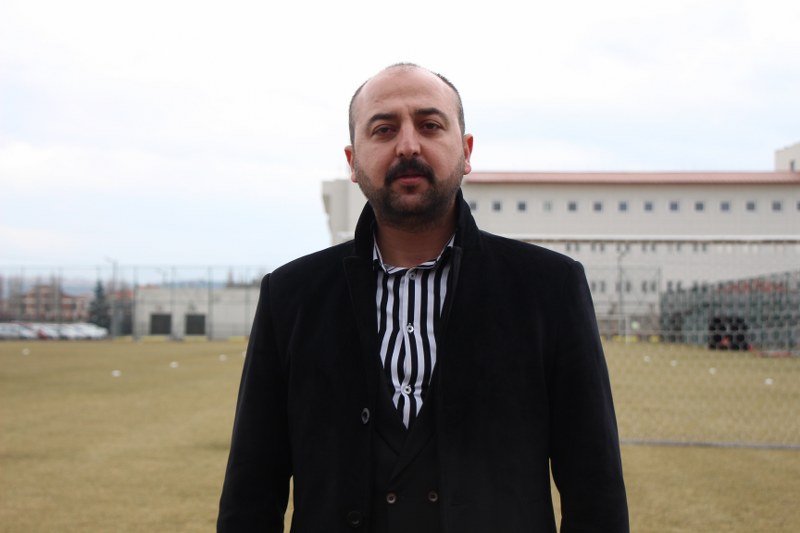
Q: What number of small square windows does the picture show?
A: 14